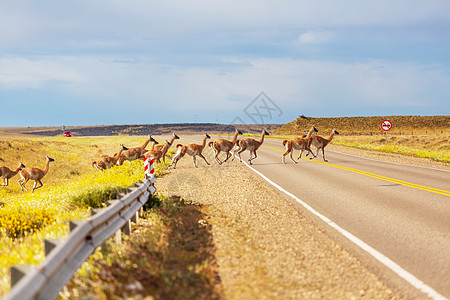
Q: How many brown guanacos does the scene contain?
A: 12